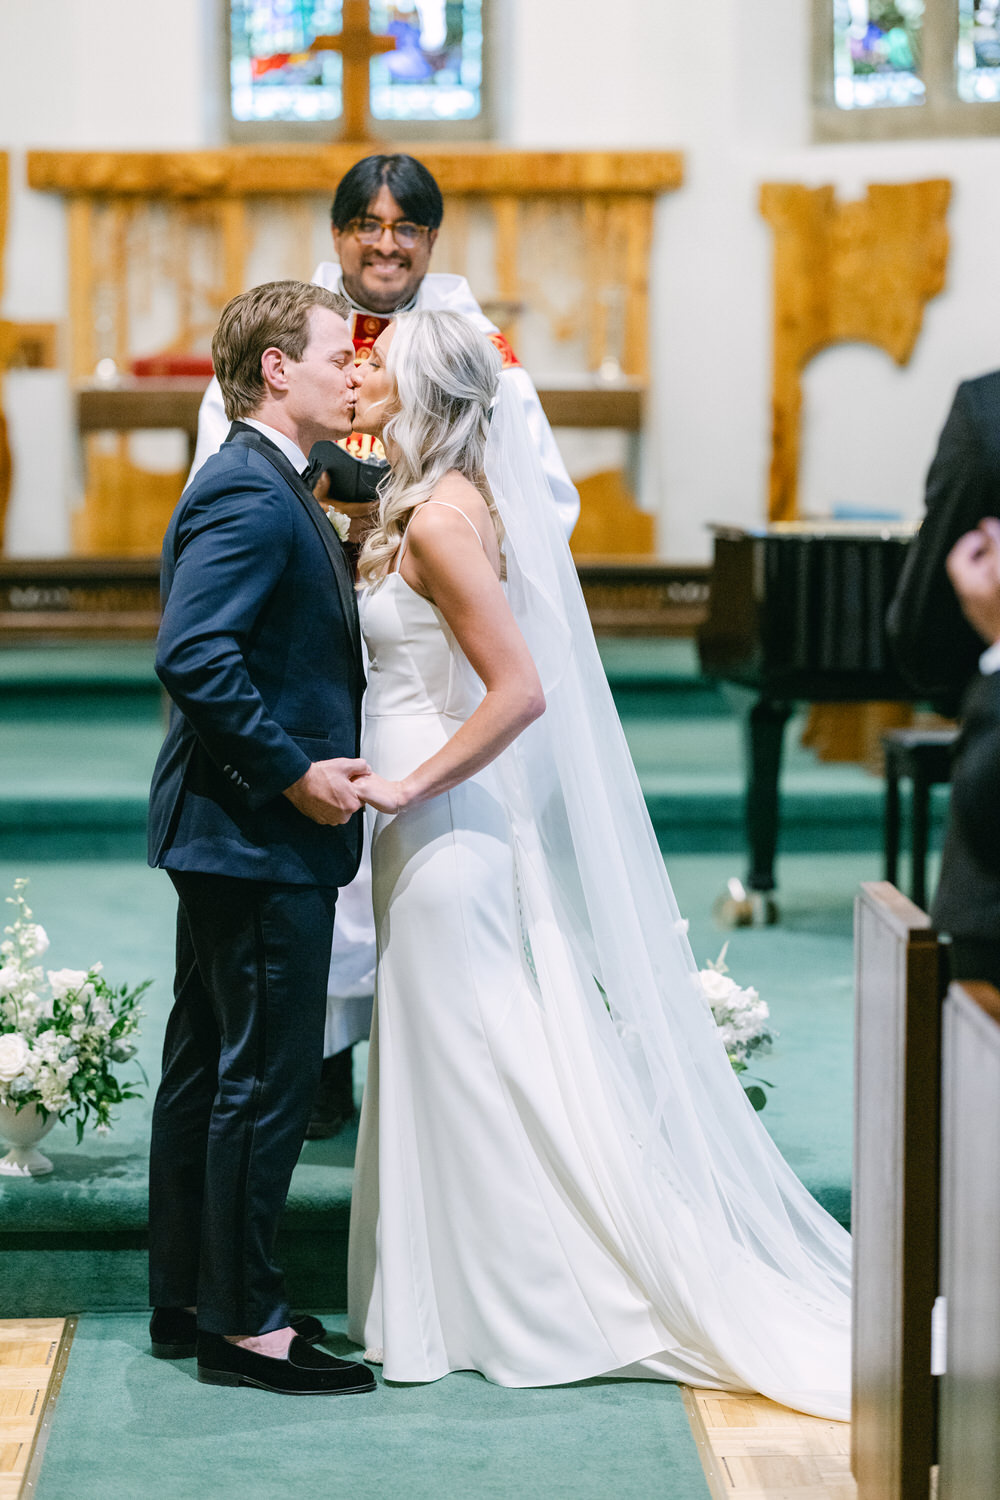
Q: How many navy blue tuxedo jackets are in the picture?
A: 1